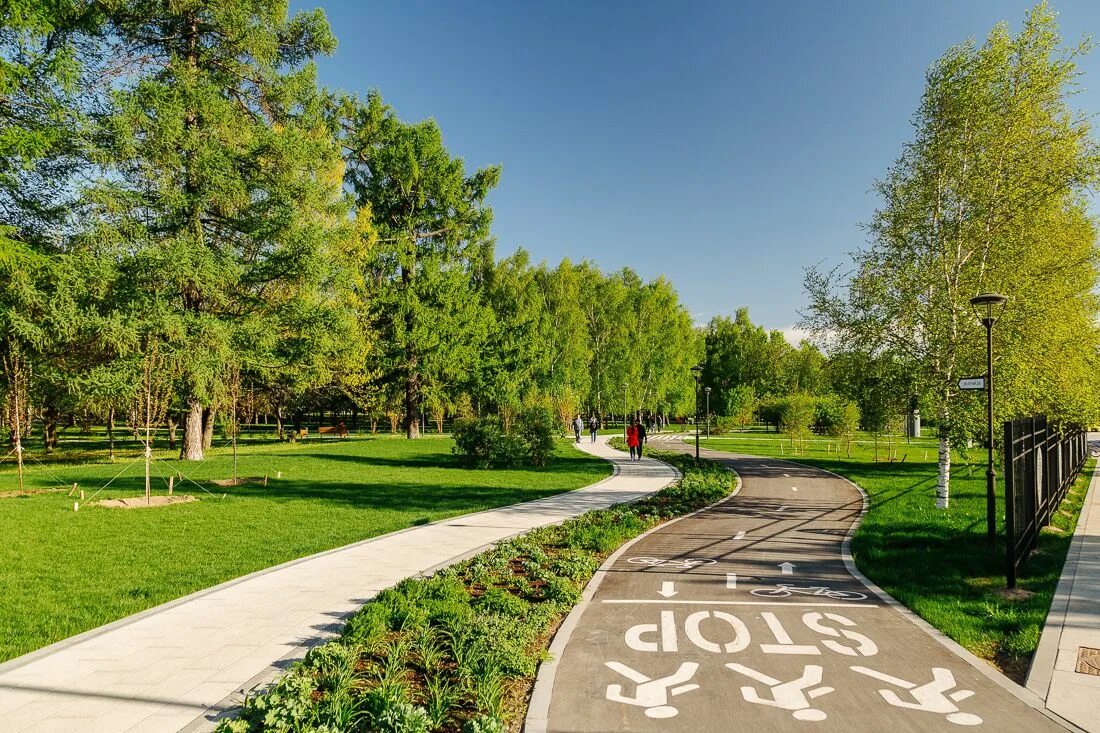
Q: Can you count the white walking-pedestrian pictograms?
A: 3